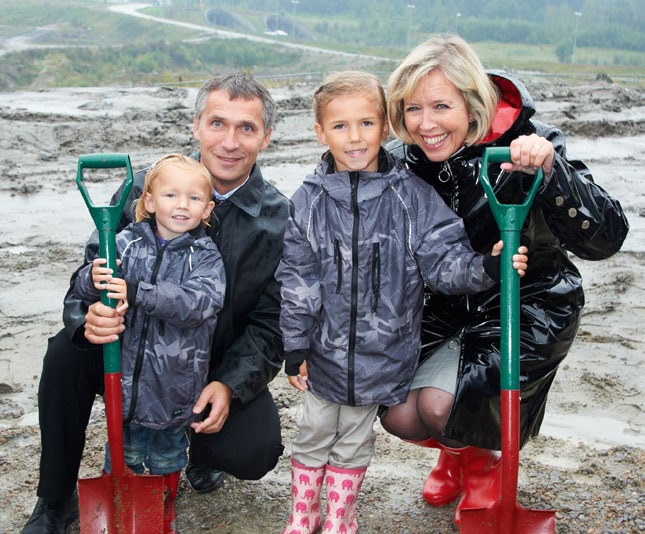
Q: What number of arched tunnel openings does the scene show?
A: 2